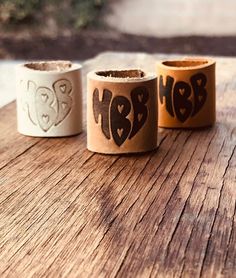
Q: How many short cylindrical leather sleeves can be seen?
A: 3